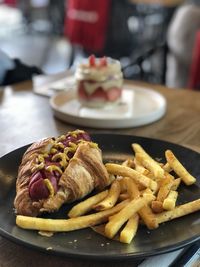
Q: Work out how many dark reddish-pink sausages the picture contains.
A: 1